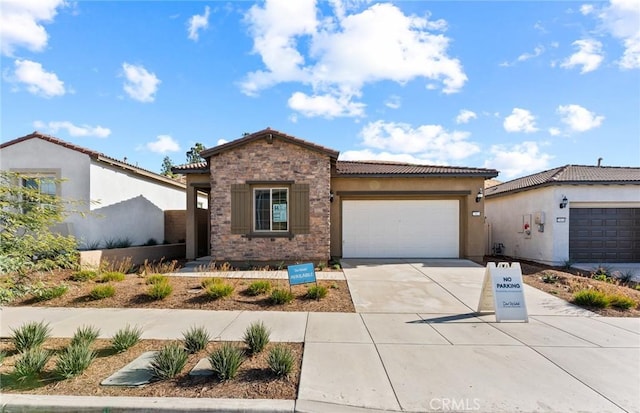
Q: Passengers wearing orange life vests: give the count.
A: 0